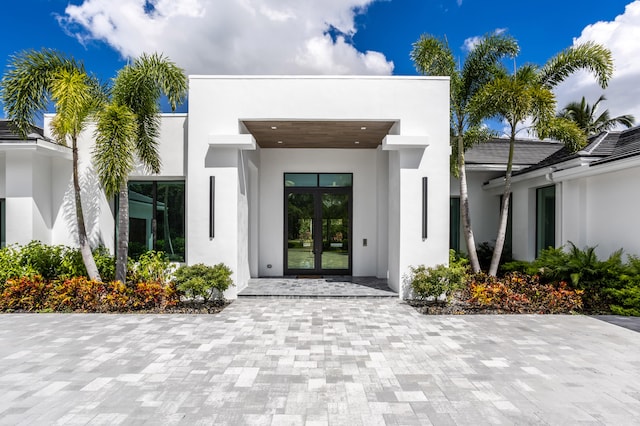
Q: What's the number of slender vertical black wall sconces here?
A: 2